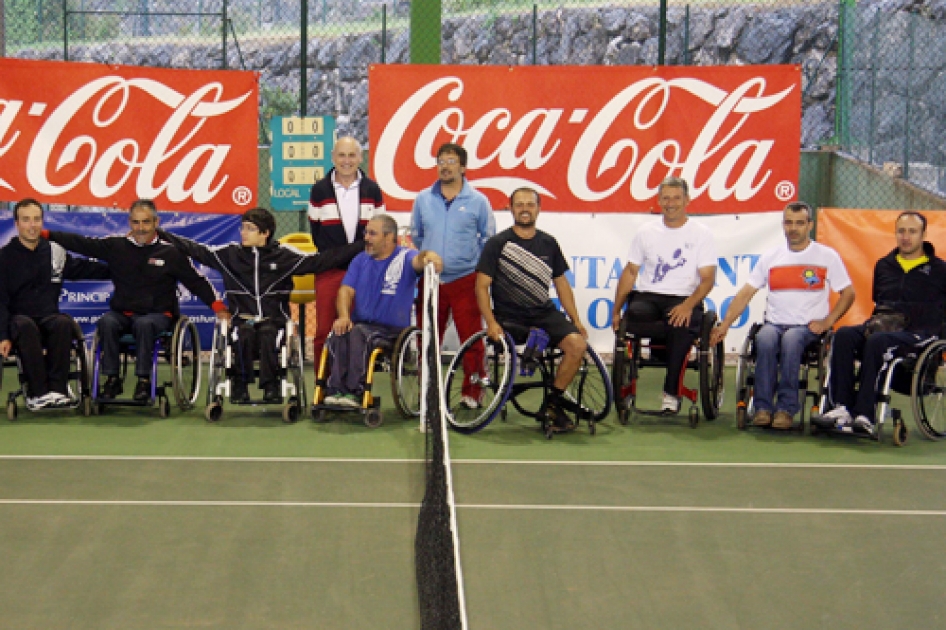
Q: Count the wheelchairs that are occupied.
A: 8